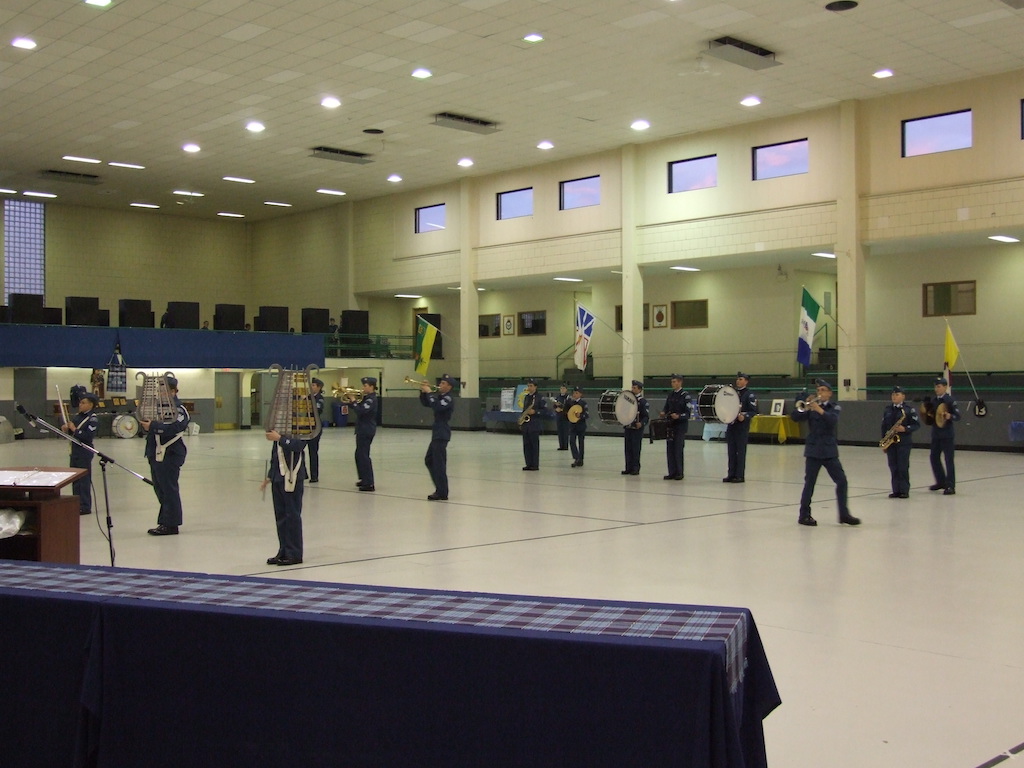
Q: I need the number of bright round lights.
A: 13